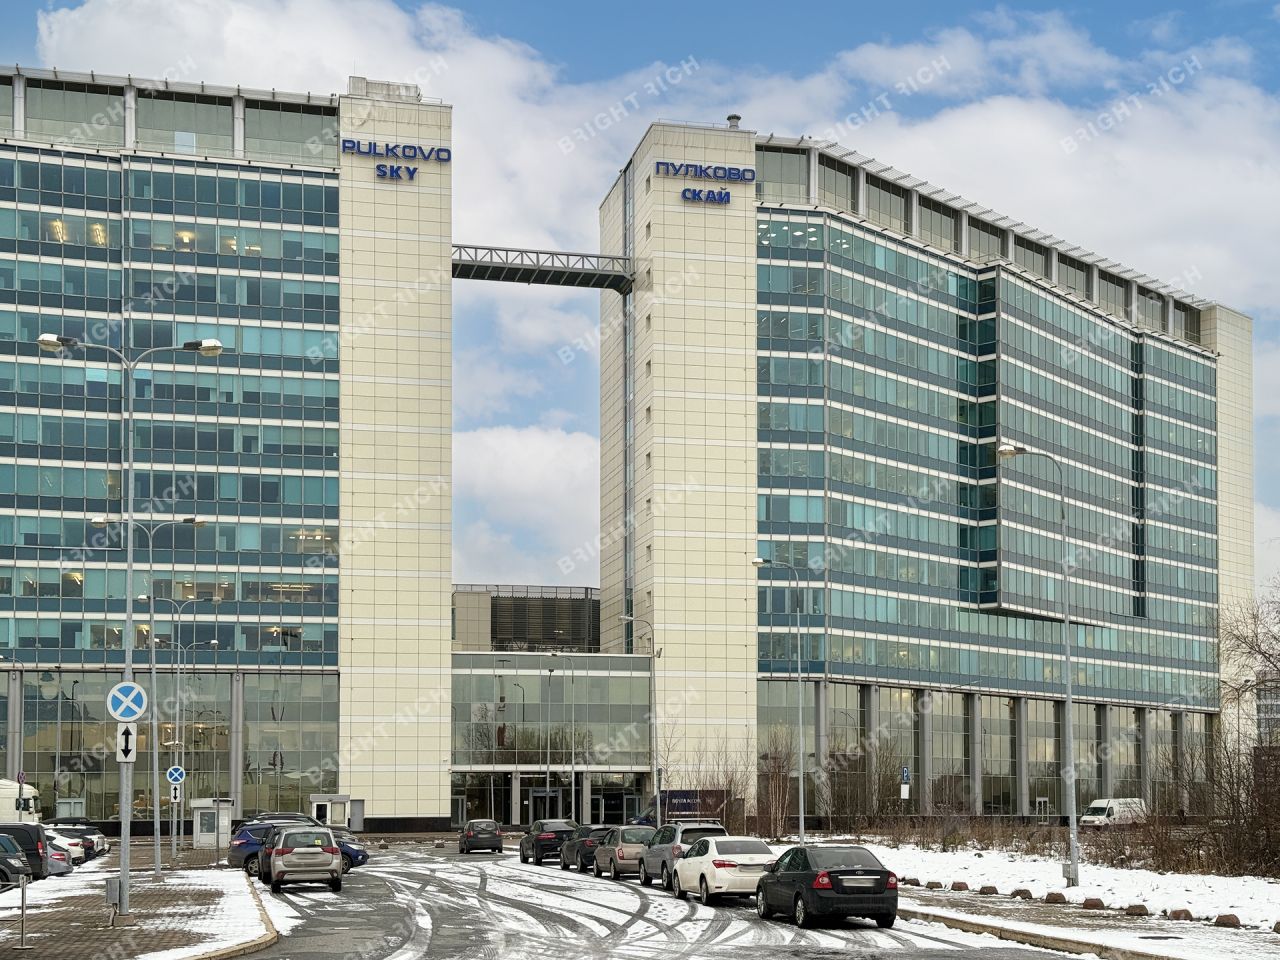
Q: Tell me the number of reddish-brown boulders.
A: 11